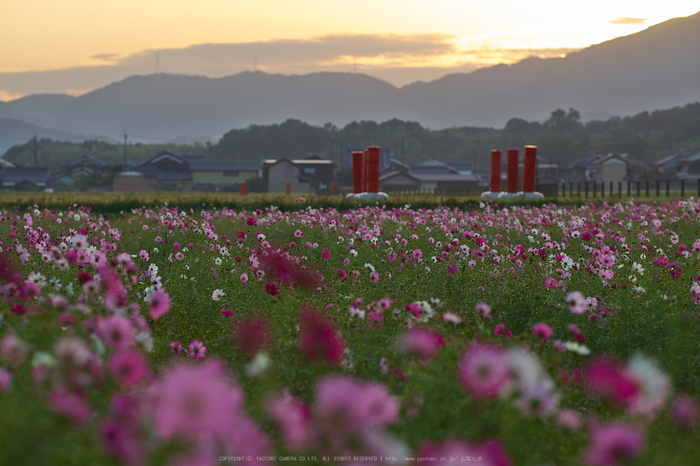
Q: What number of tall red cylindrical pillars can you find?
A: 6